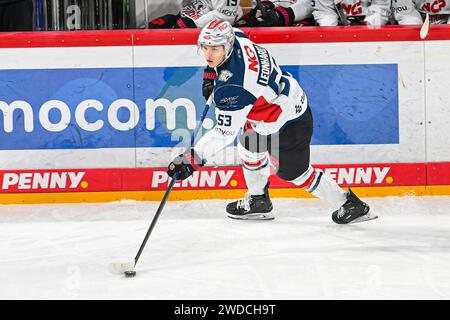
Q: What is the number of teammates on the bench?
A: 4